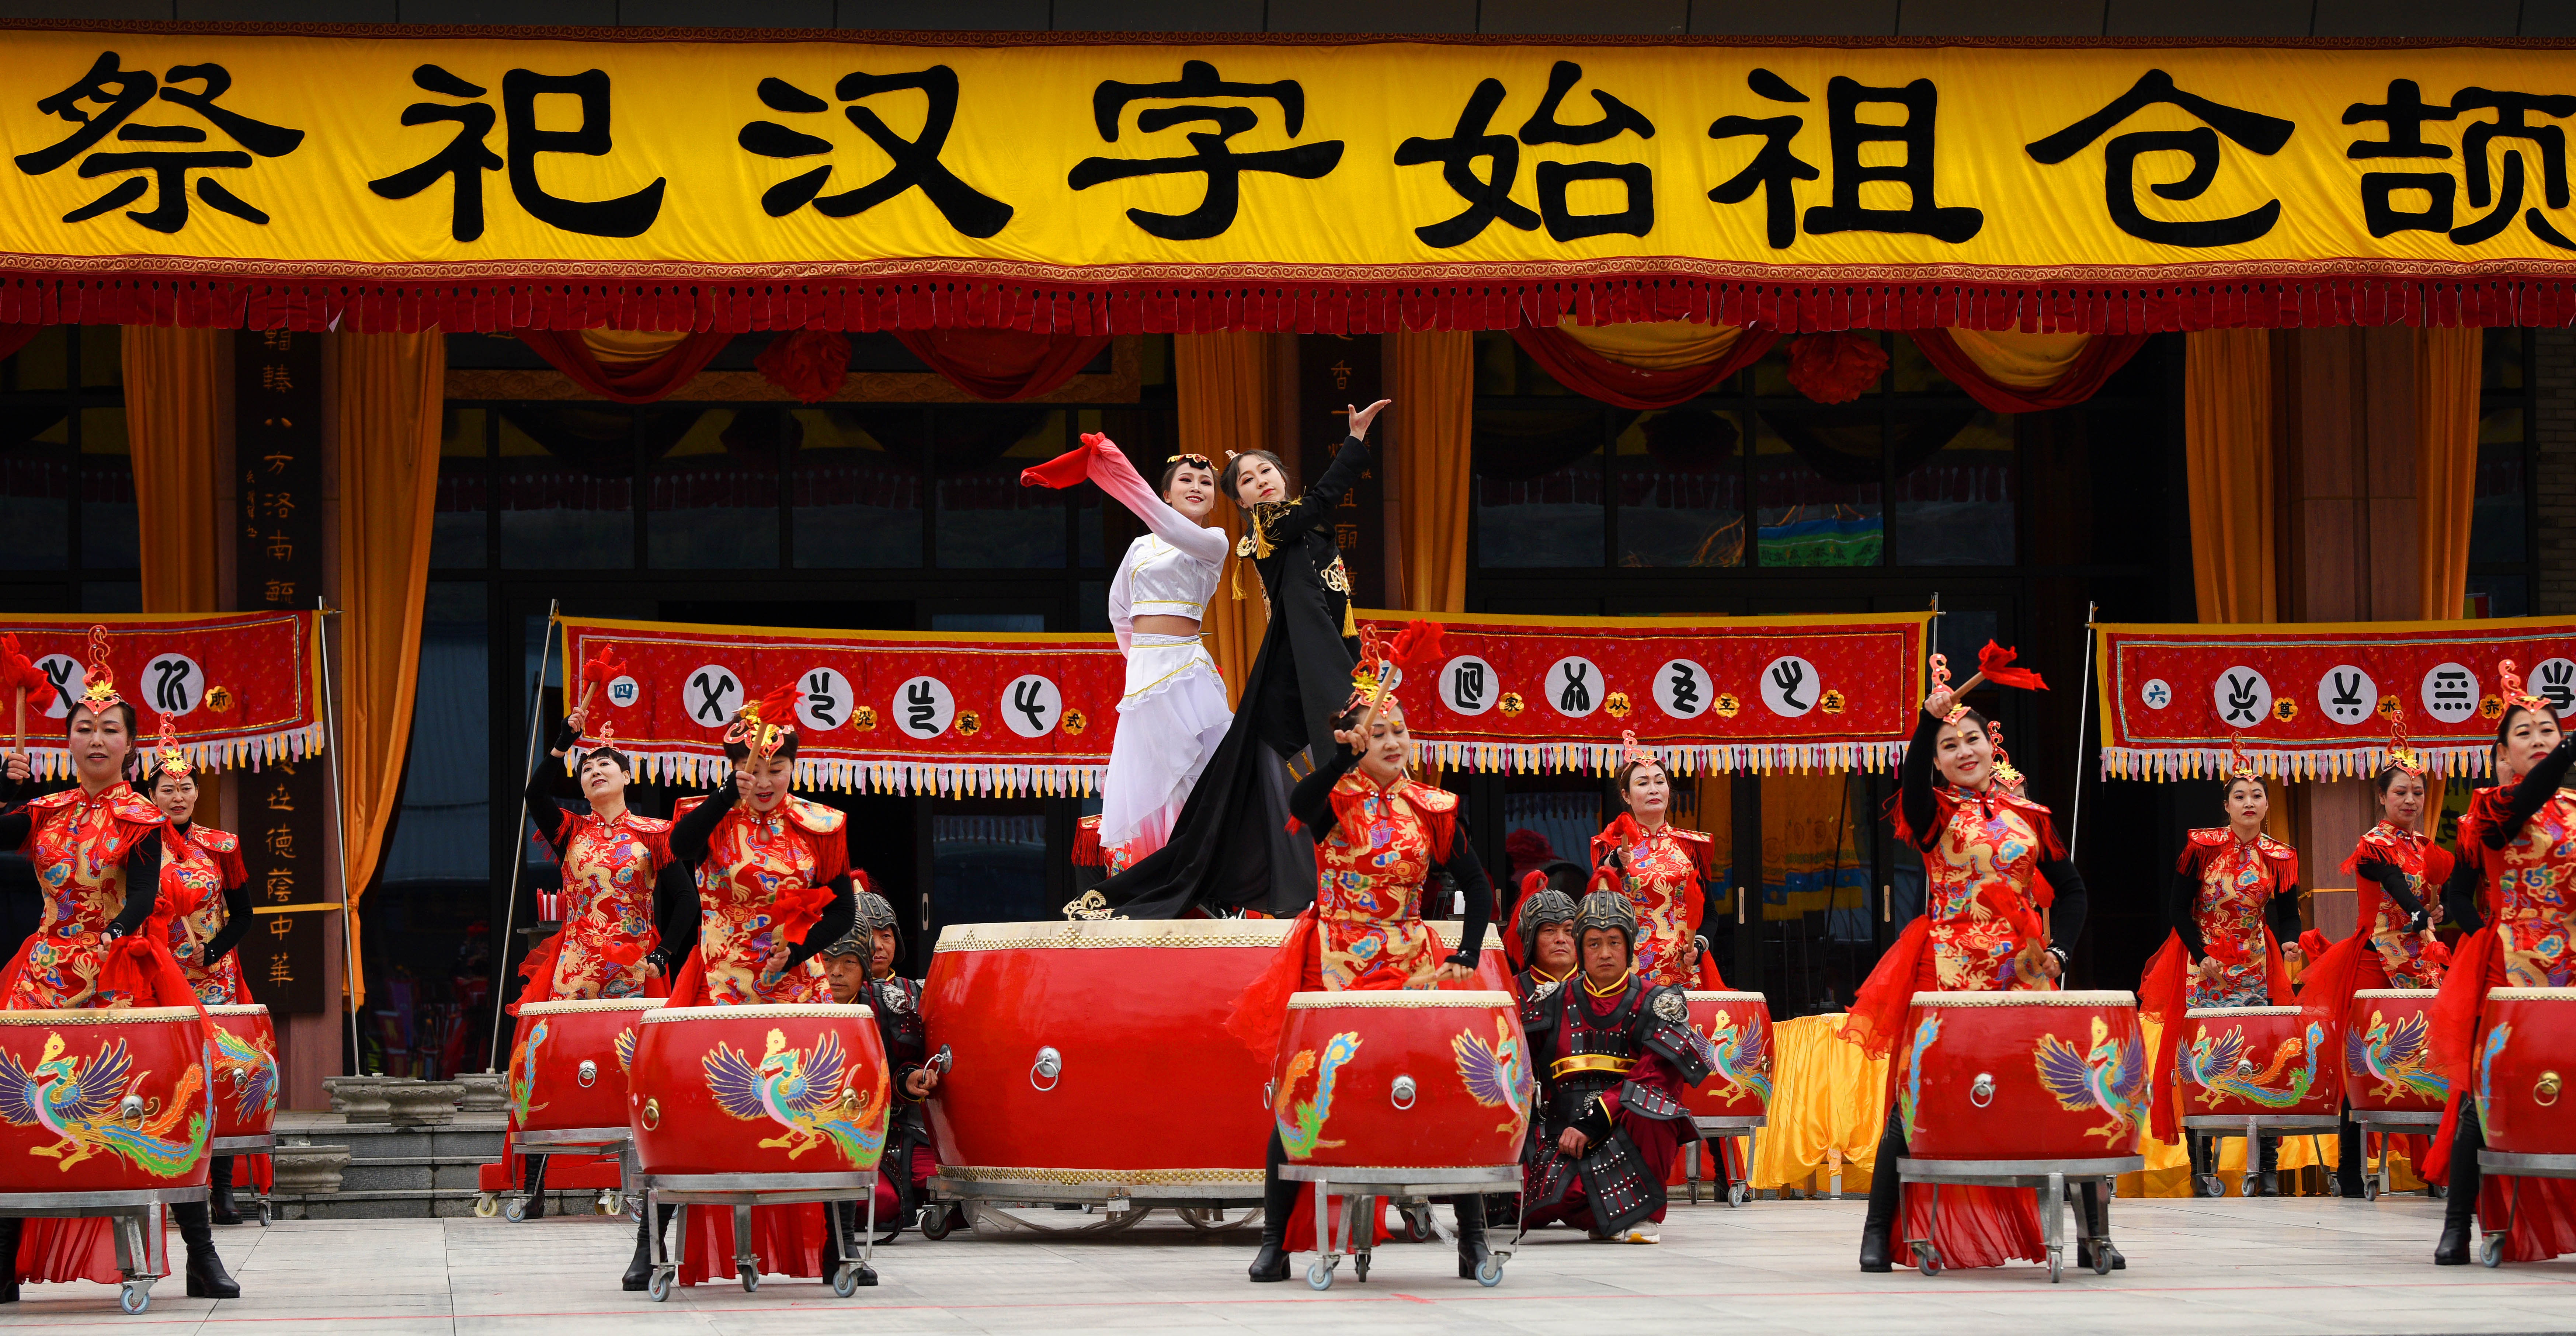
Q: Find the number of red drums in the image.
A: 11